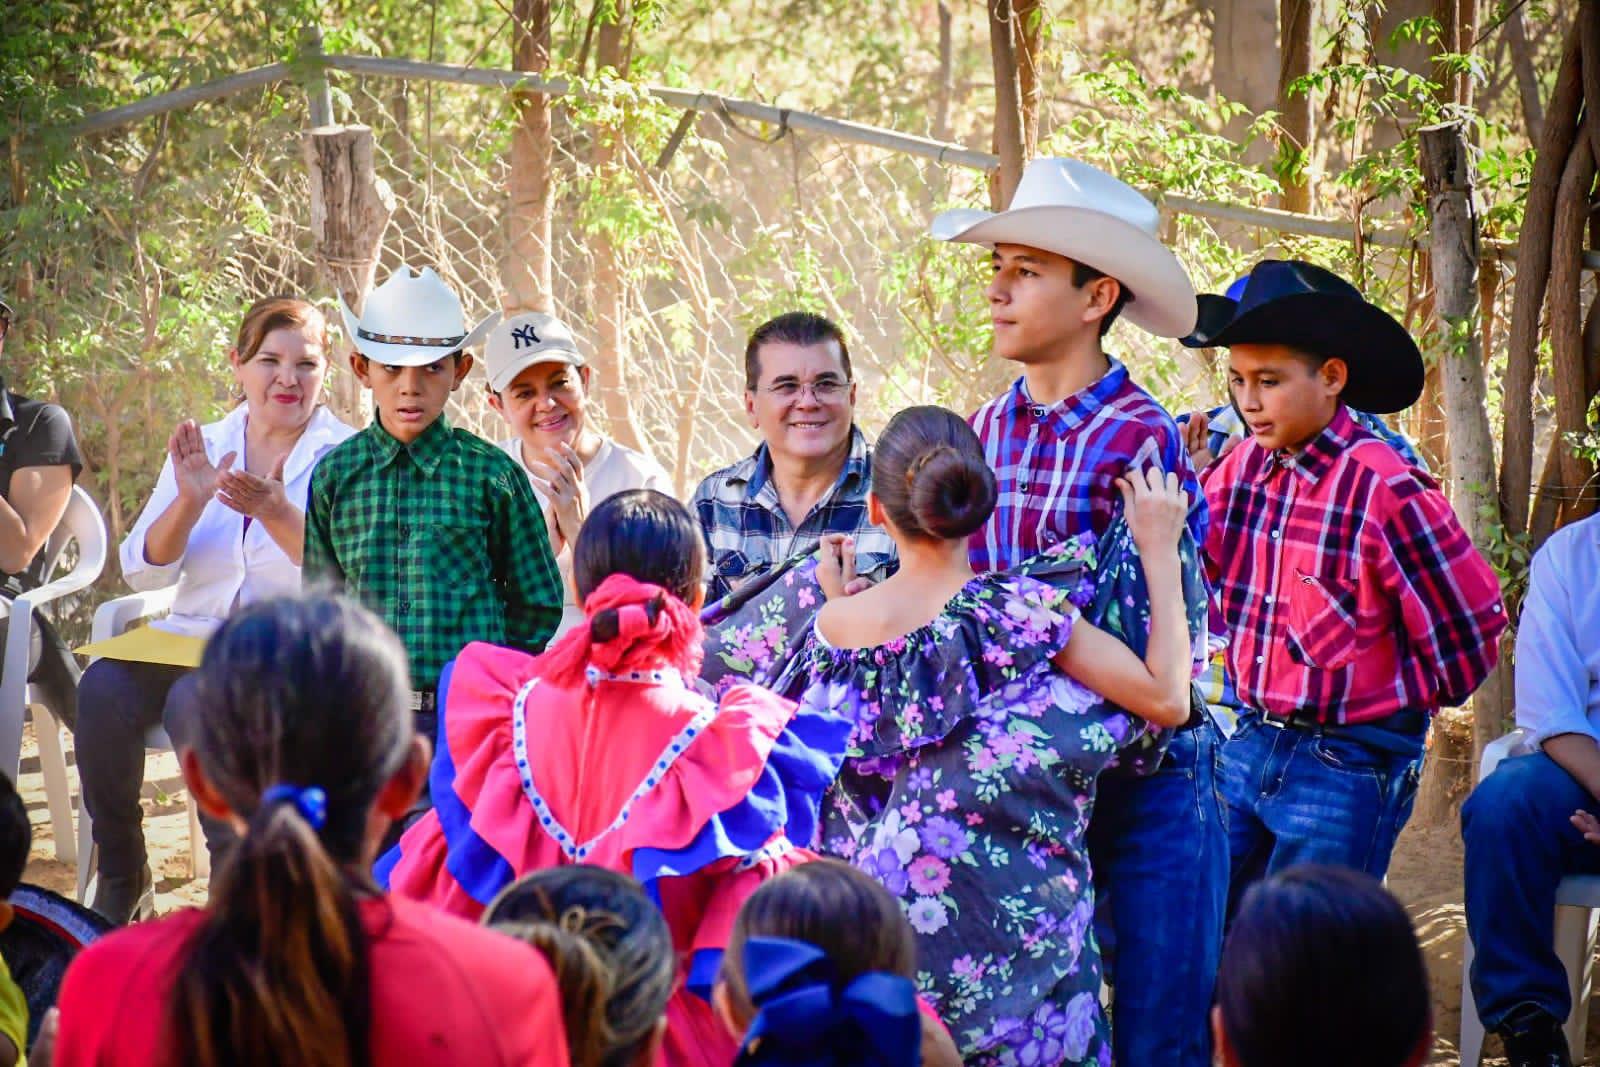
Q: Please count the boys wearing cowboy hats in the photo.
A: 3